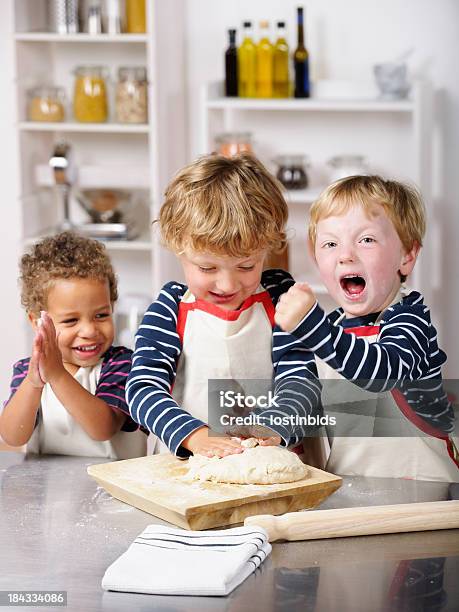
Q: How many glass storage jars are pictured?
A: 6